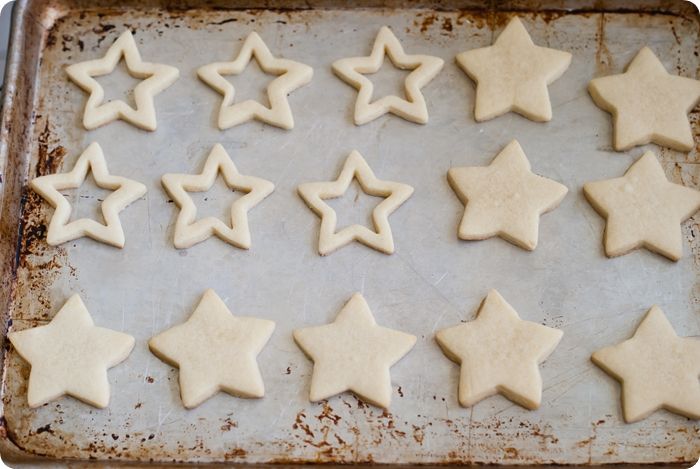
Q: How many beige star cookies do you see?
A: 15